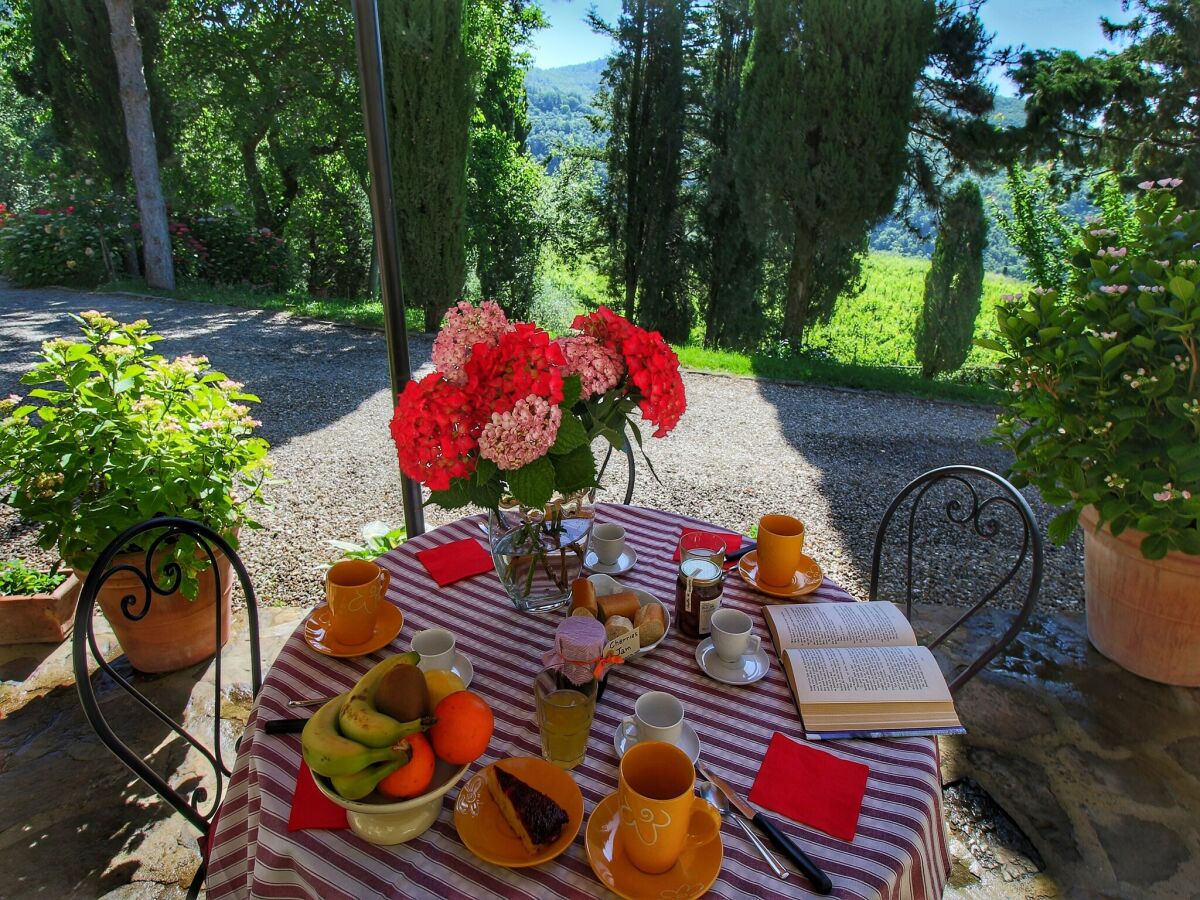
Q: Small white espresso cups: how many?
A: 4